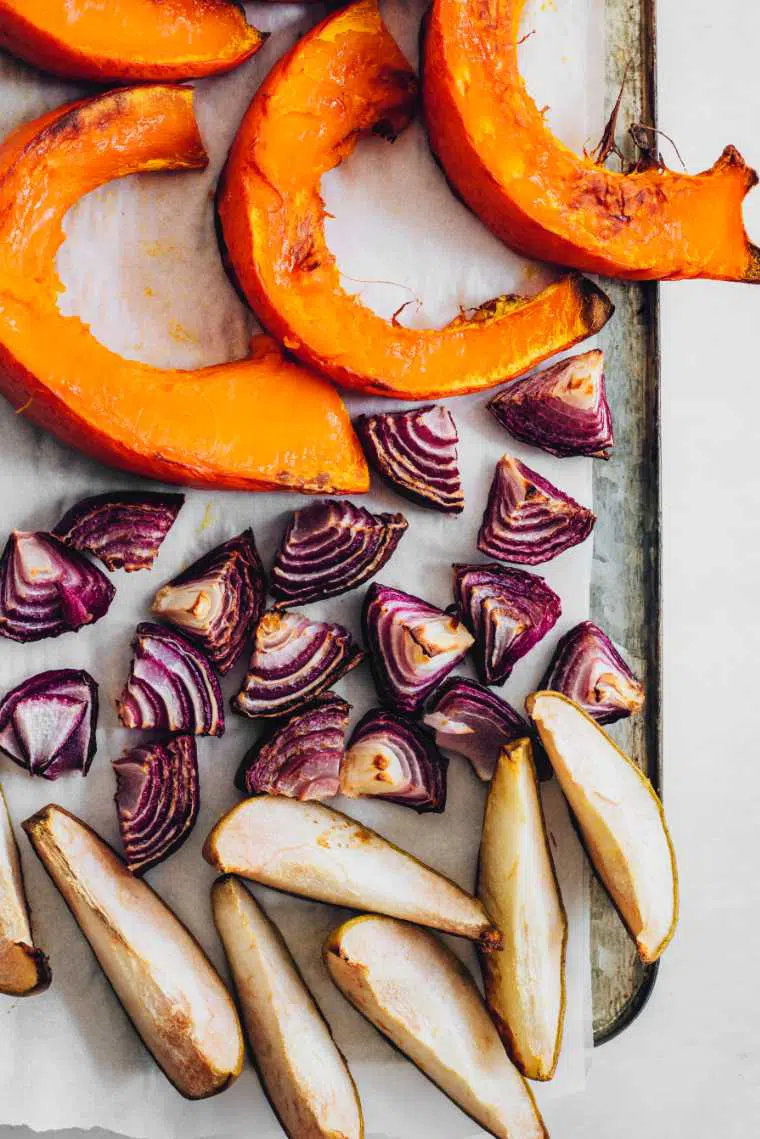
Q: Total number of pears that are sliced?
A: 7